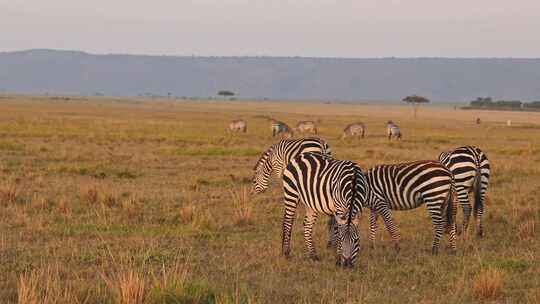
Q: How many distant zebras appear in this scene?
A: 5